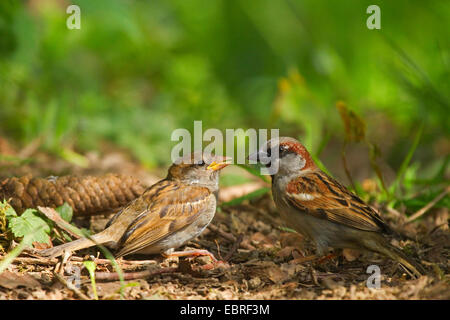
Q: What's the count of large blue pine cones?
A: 0